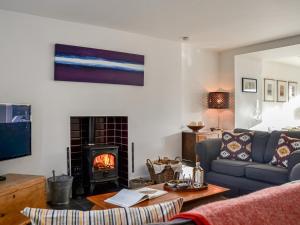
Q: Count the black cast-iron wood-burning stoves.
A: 1